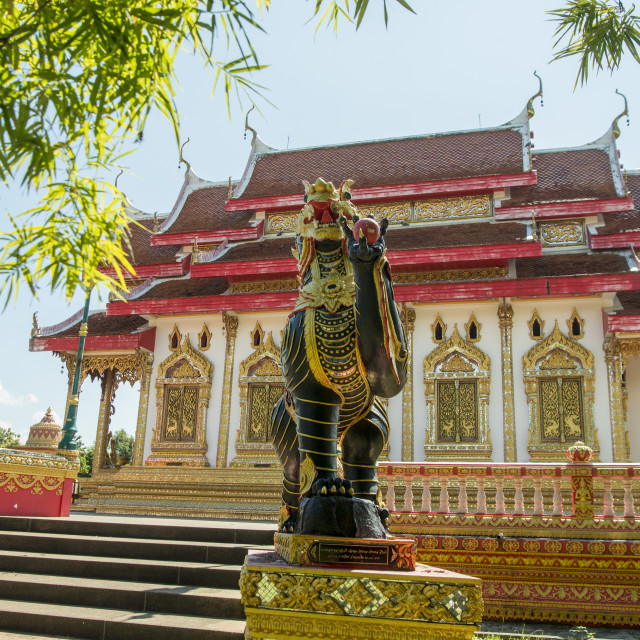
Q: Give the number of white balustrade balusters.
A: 12